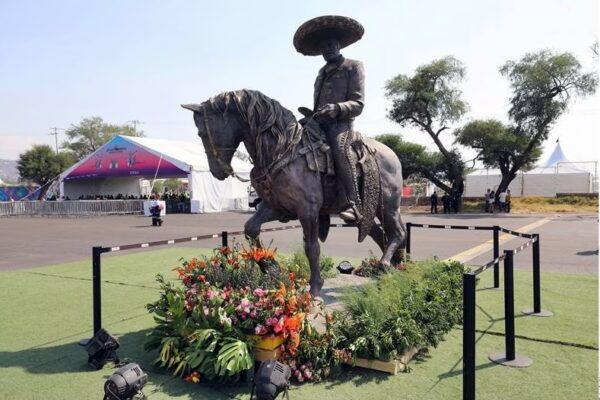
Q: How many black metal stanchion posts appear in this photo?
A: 7